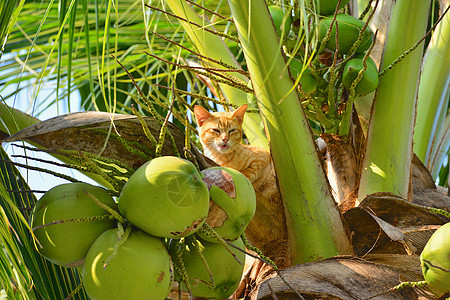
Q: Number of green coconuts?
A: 11